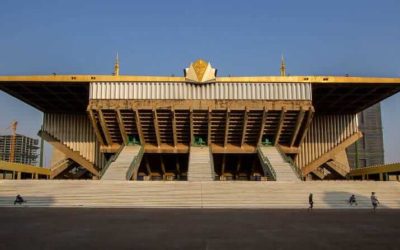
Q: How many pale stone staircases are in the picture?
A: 3